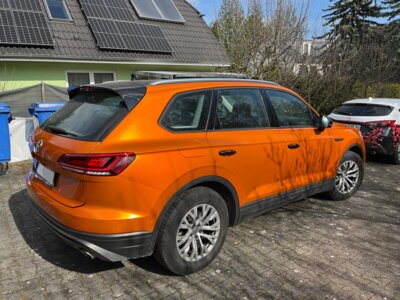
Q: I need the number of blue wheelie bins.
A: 2